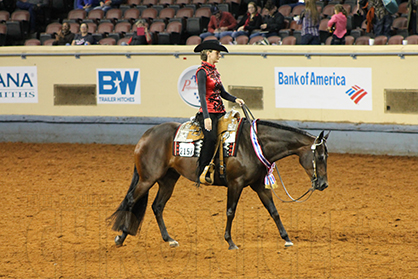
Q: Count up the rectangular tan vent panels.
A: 3